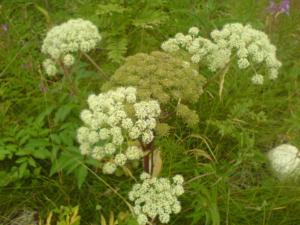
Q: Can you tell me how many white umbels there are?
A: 4